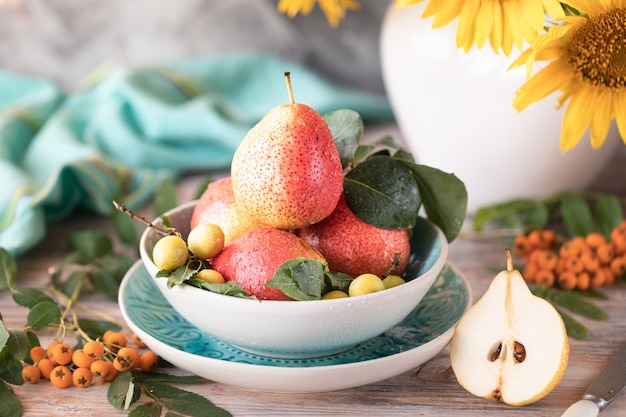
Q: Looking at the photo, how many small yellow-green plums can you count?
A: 6